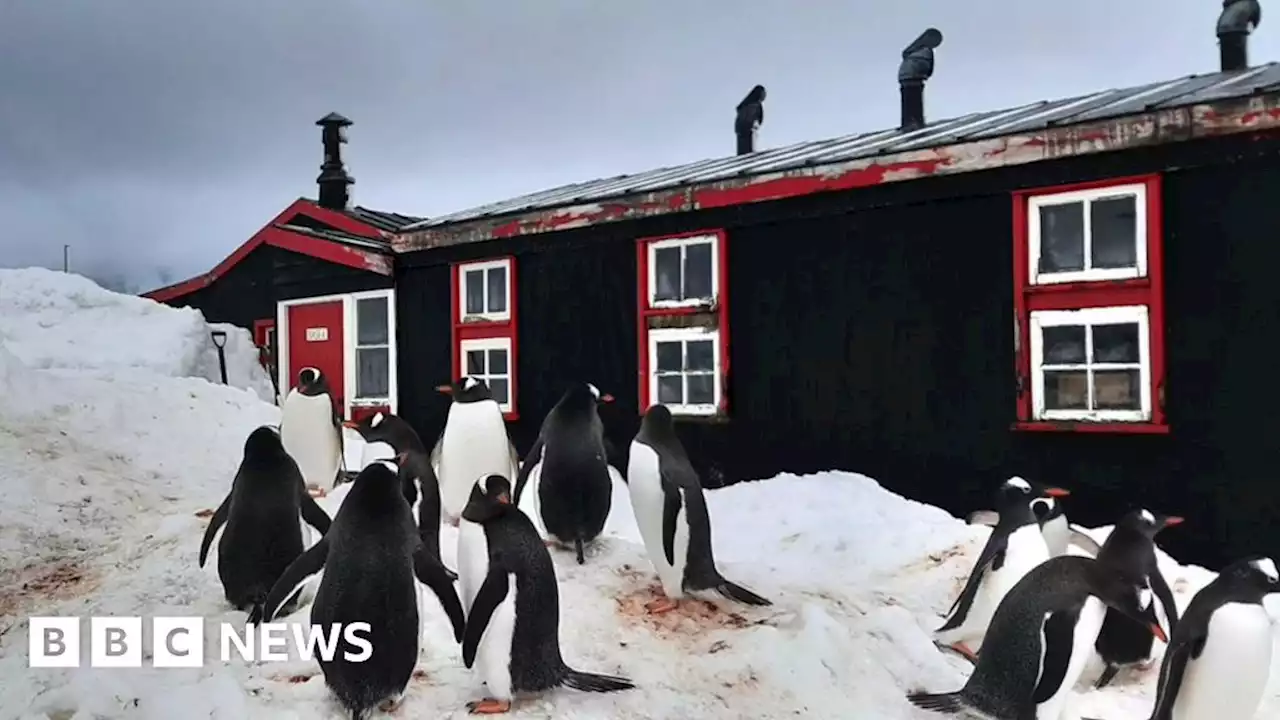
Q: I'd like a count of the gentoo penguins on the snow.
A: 13